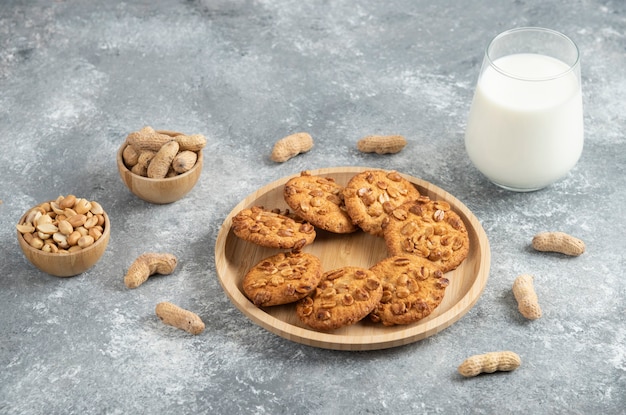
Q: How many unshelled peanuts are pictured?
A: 14